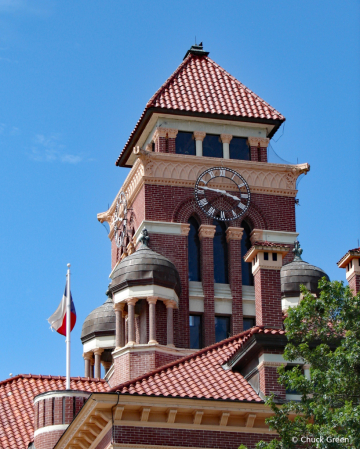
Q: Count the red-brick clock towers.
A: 1